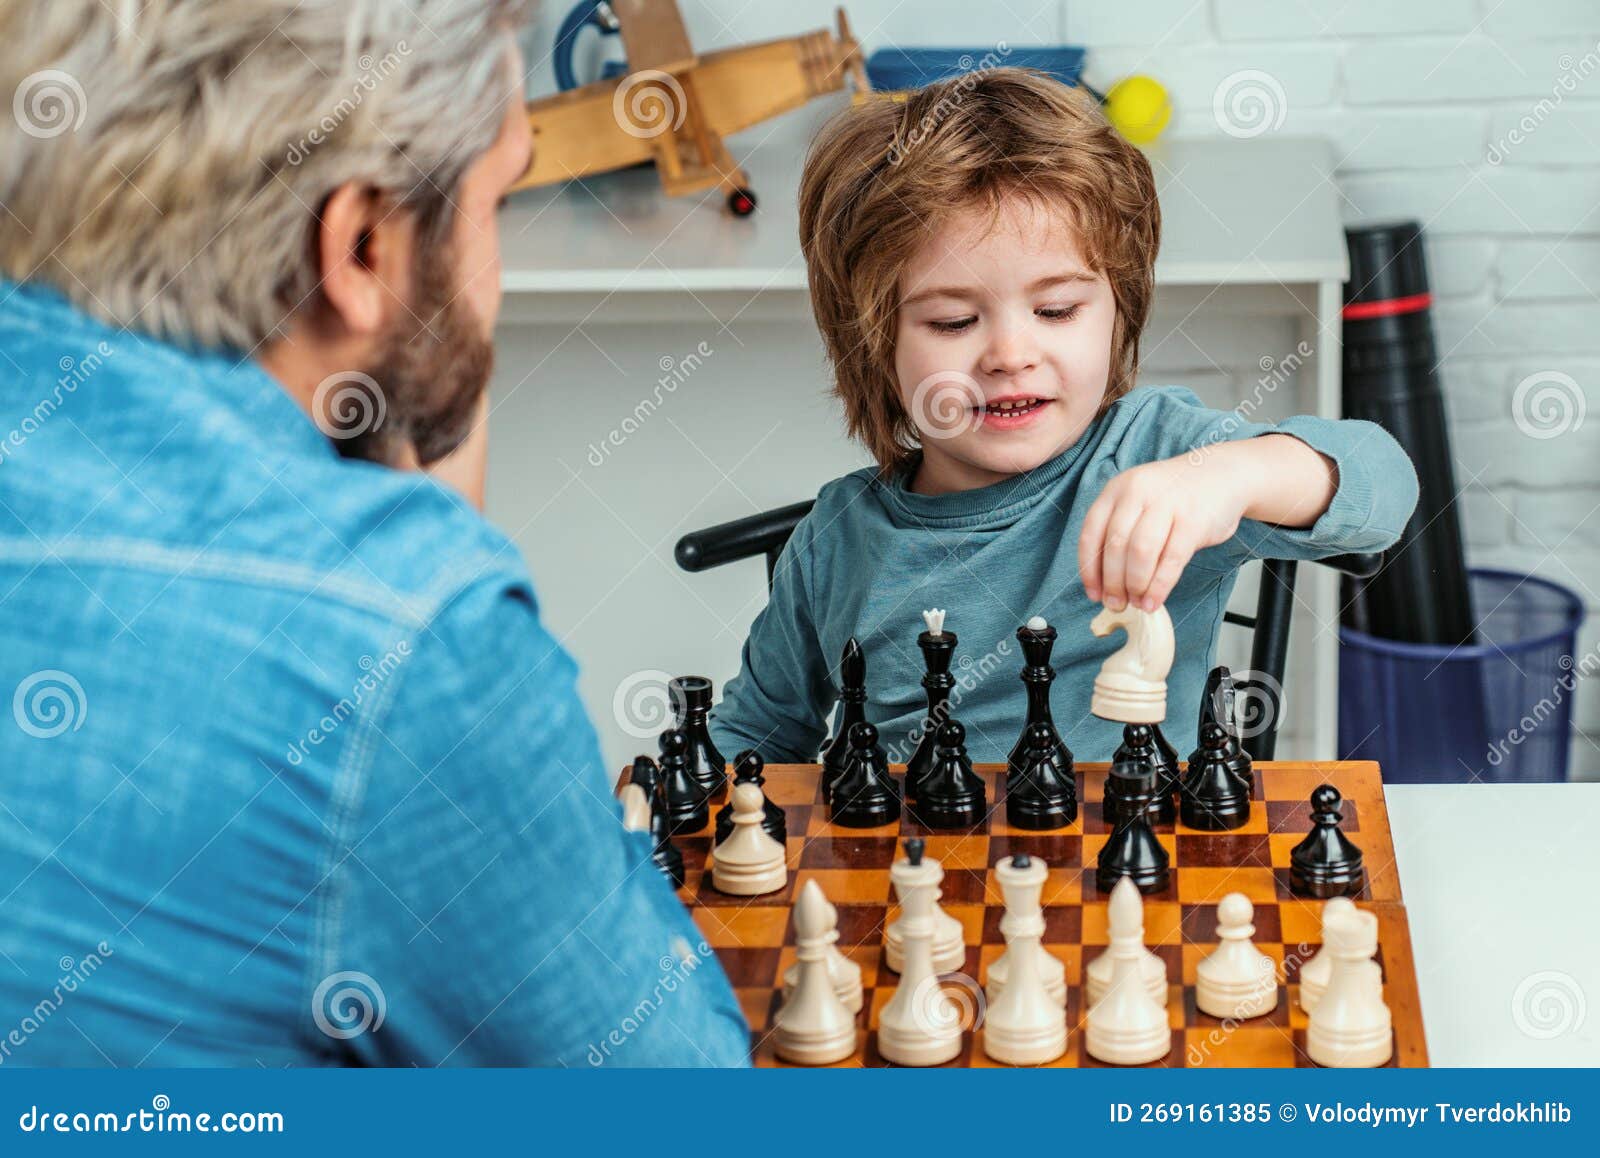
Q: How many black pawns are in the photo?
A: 8